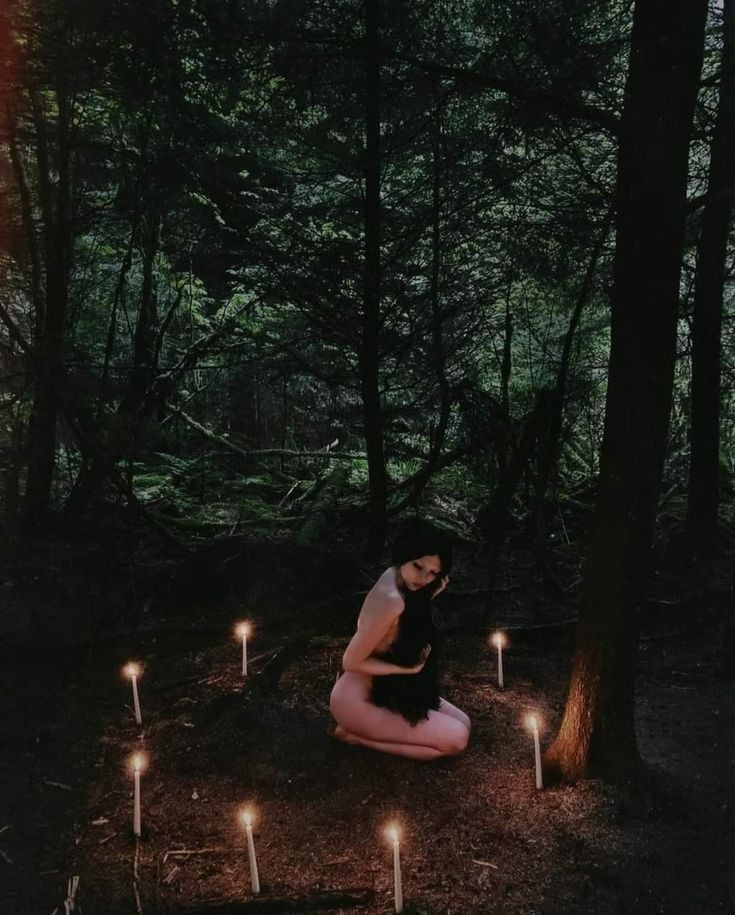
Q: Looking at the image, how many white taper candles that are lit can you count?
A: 7